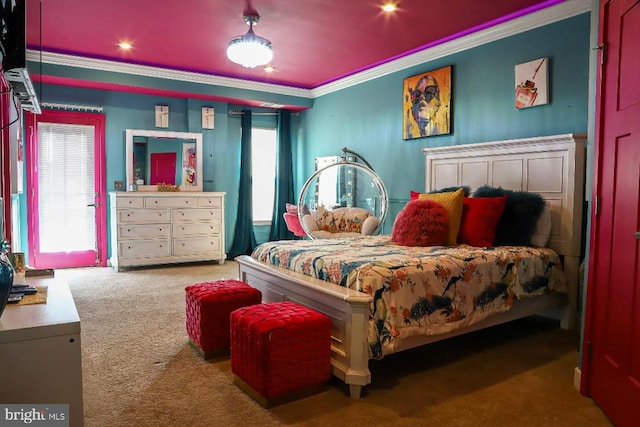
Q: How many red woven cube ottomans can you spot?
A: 2